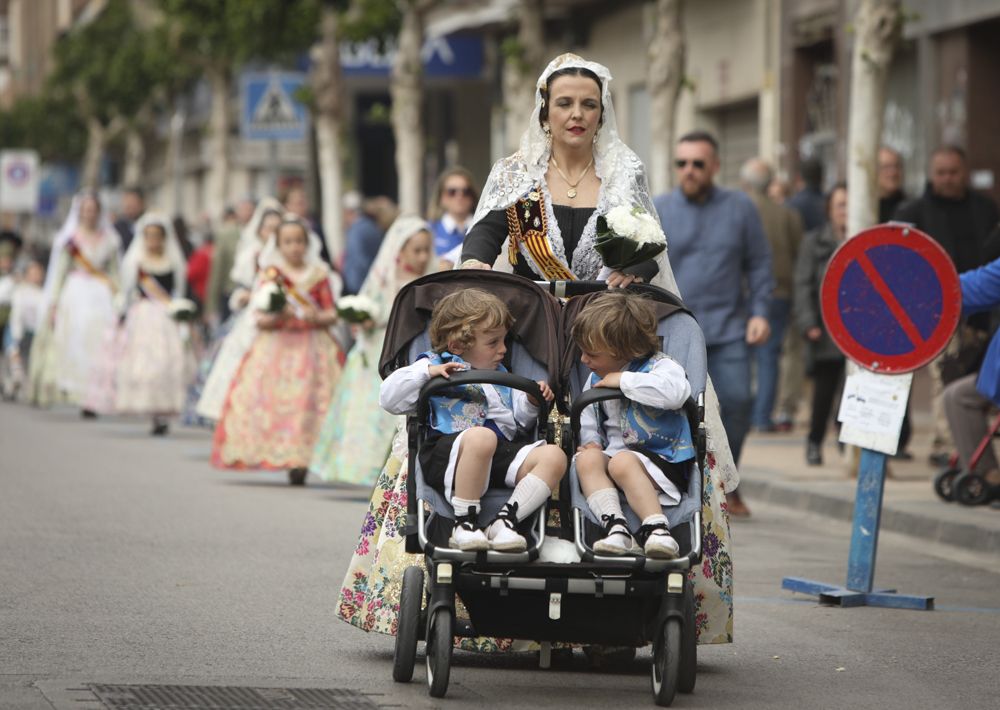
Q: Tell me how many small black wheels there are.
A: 6